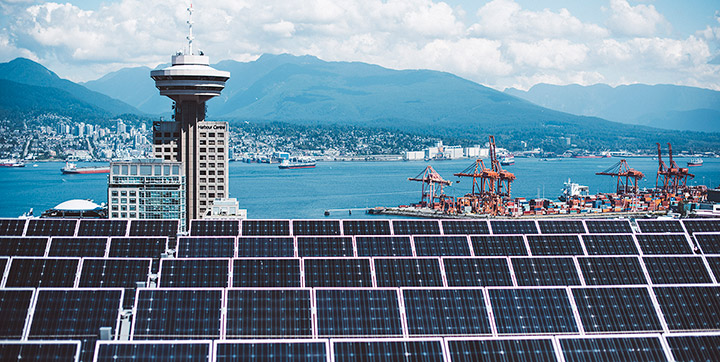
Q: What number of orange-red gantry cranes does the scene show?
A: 6